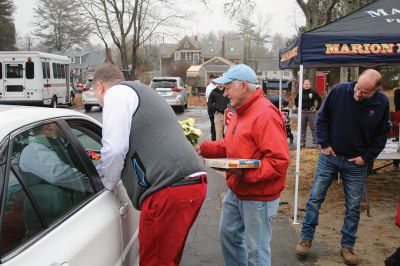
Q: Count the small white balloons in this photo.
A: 0